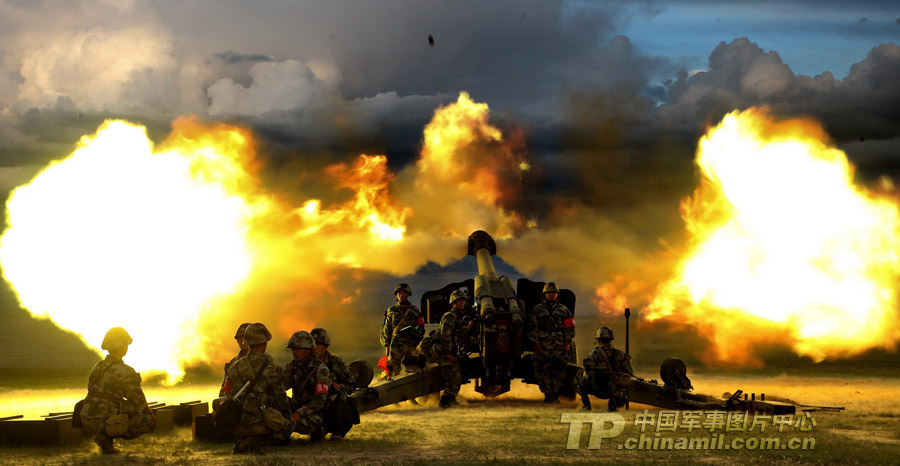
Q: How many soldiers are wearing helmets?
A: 9